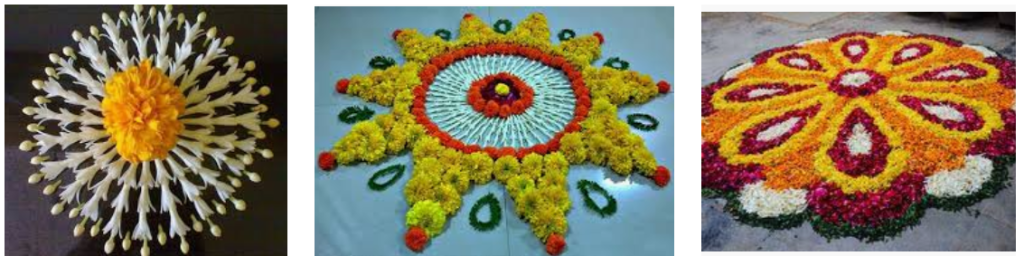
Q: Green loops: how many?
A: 10